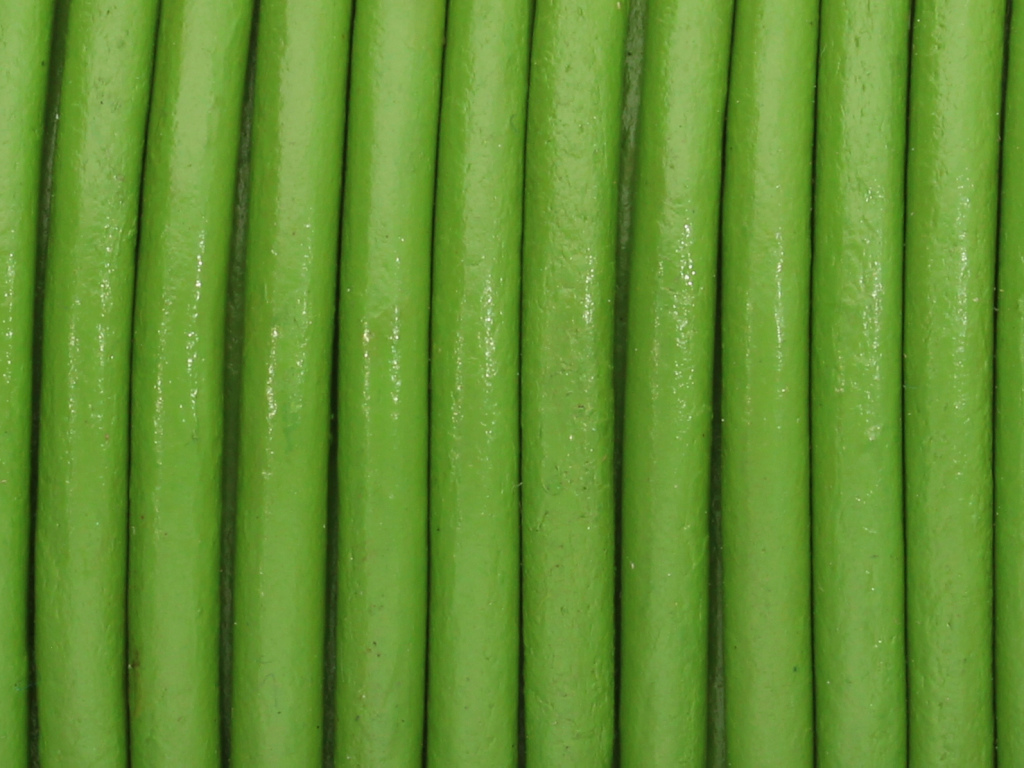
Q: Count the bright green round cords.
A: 12